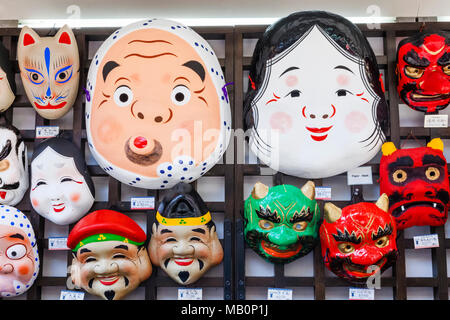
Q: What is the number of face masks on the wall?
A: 13